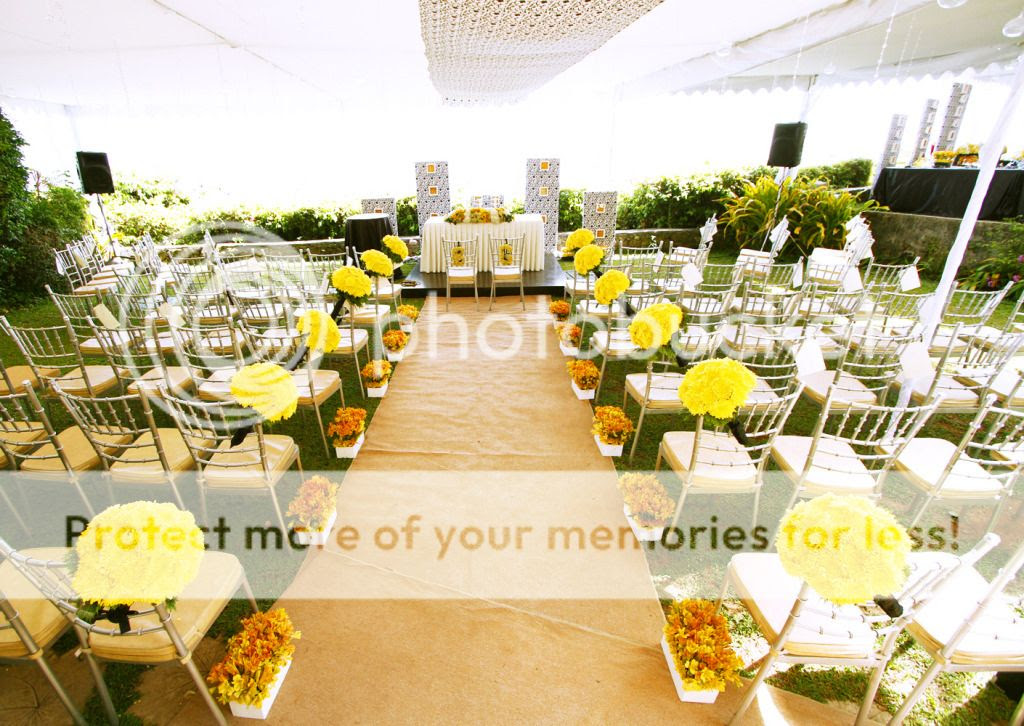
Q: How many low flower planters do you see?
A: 12